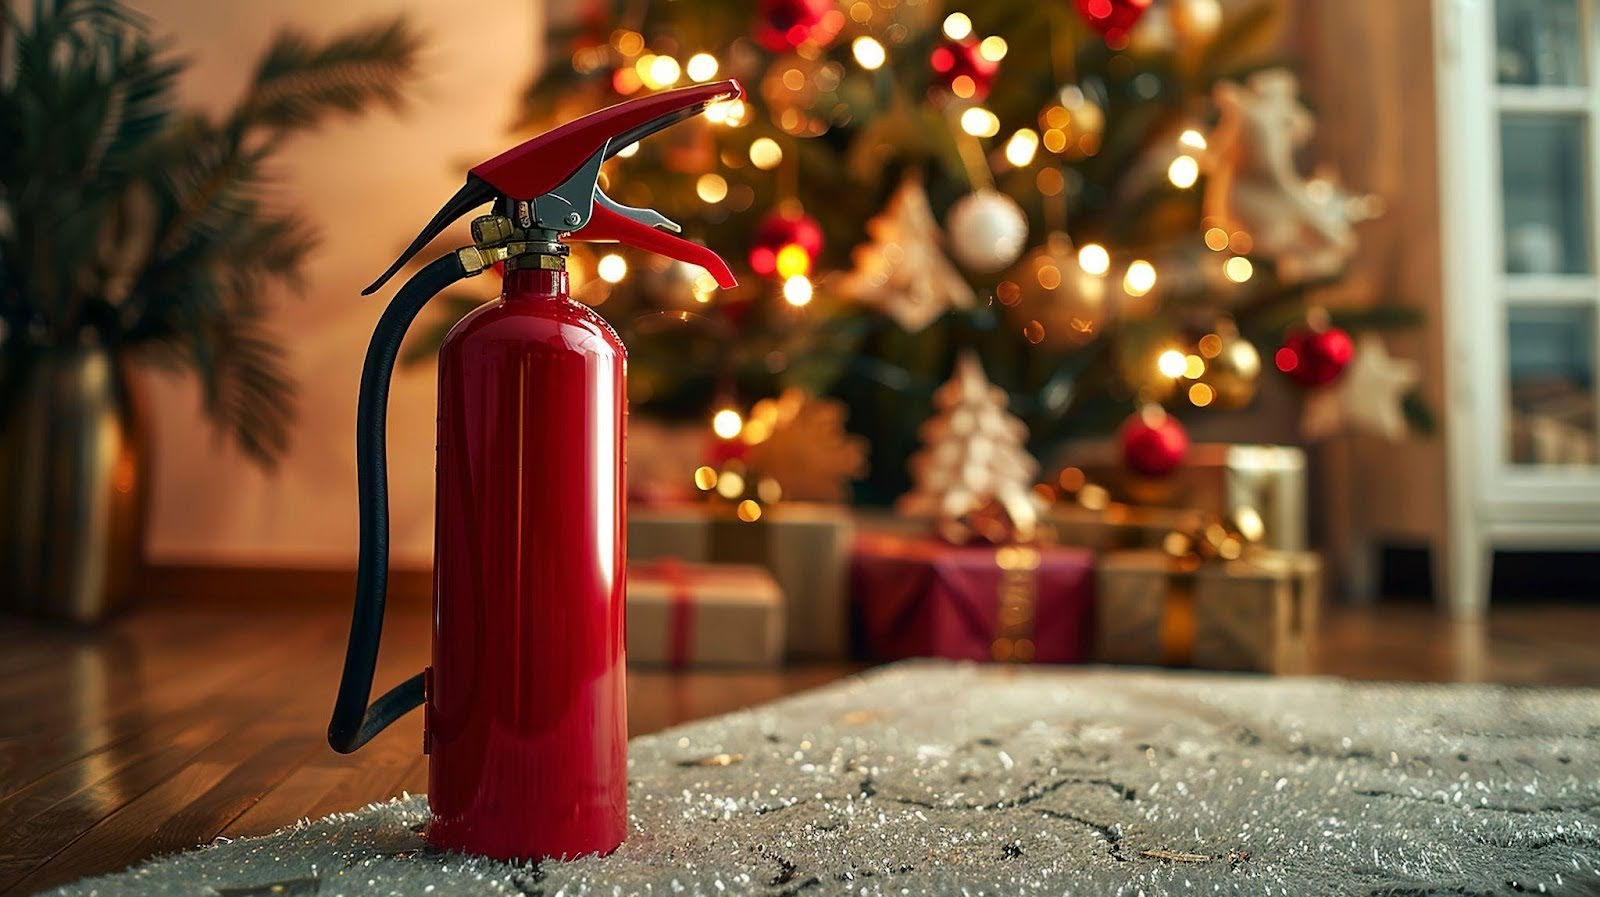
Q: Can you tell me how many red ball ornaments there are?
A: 6